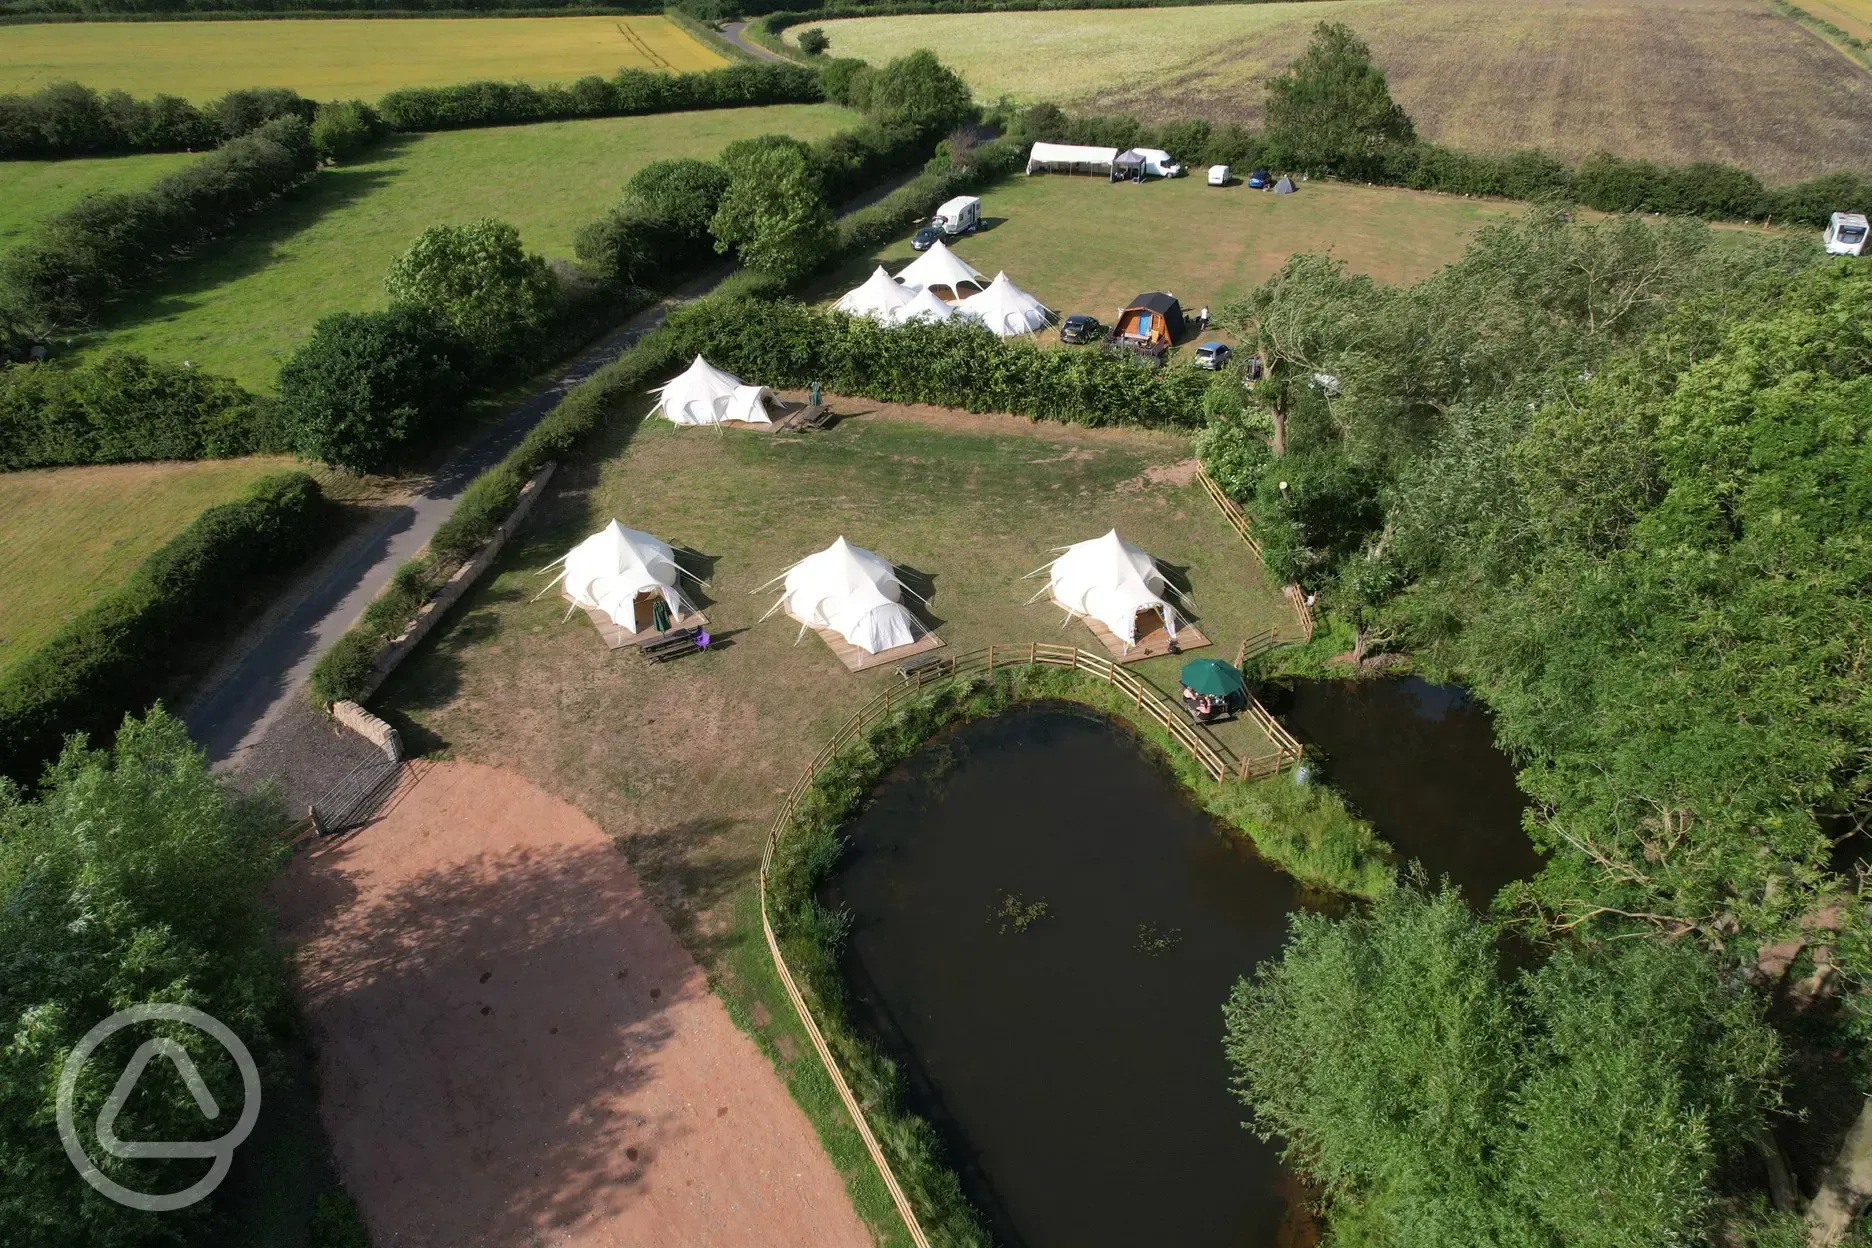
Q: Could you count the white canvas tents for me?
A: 8